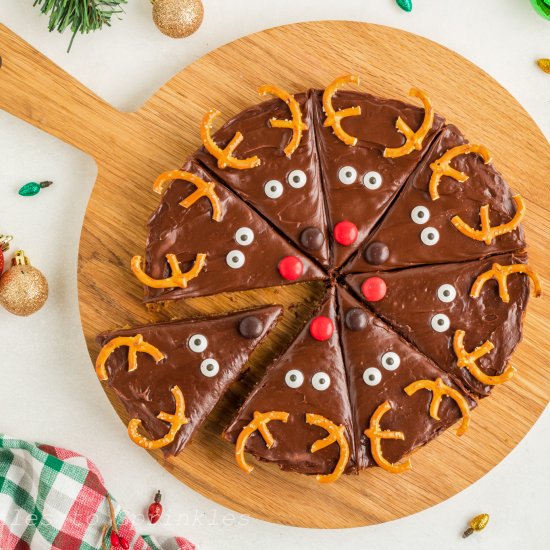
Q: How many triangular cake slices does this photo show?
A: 8